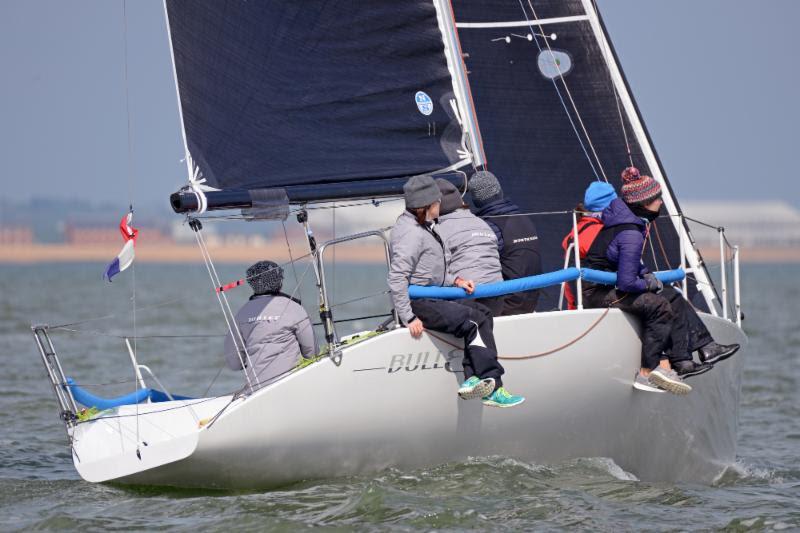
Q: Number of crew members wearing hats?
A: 6